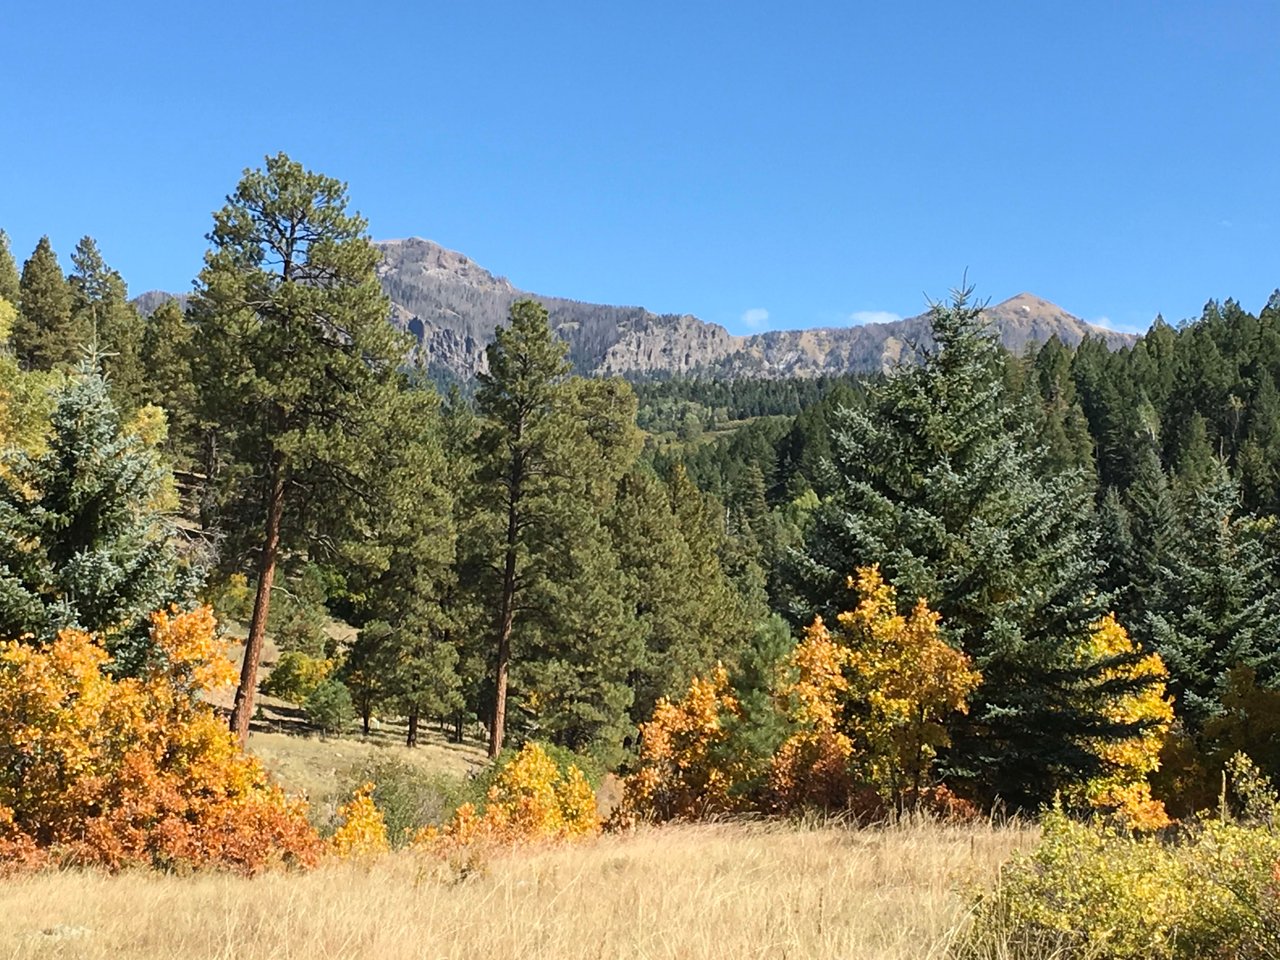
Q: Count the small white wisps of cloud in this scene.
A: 3